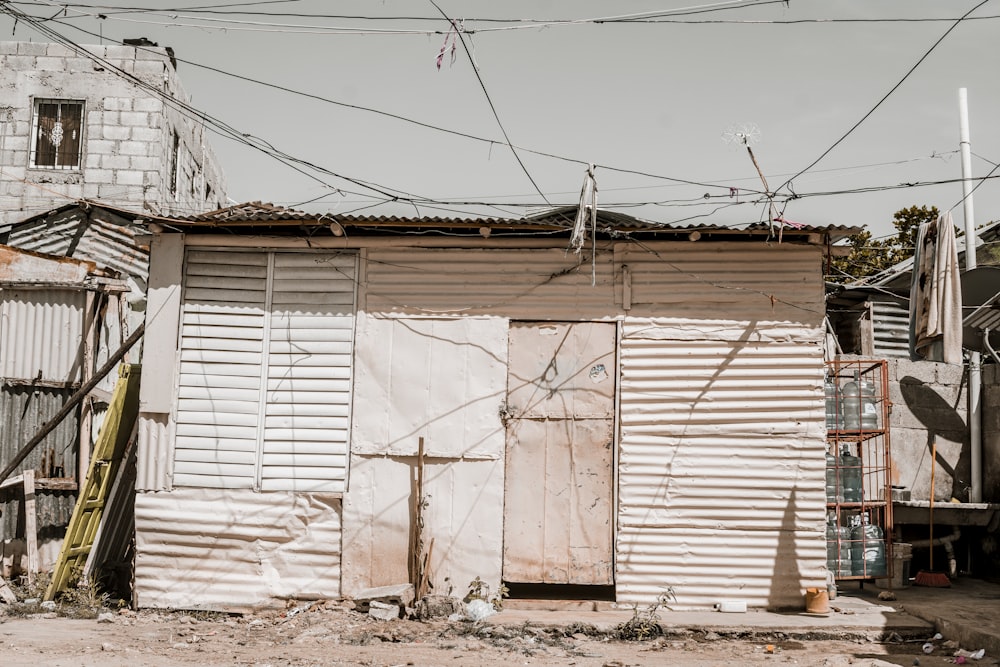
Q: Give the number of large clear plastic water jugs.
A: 6